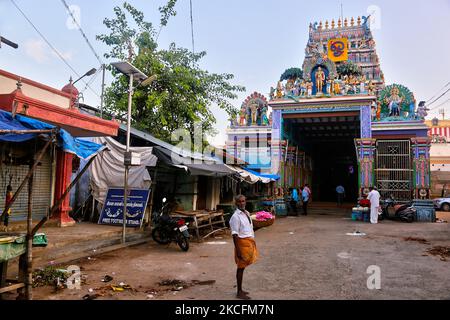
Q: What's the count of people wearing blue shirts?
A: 3